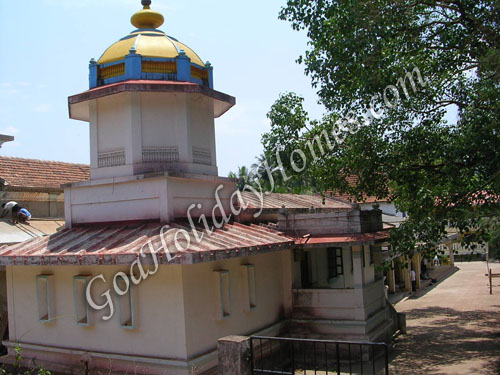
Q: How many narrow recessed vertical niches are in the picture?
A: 5